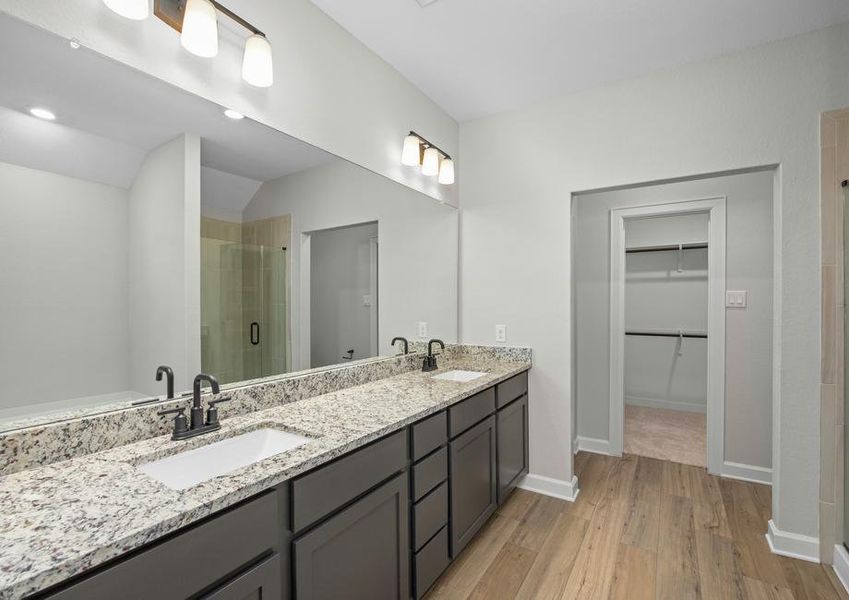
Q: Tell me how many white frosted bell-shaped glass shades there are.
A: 6